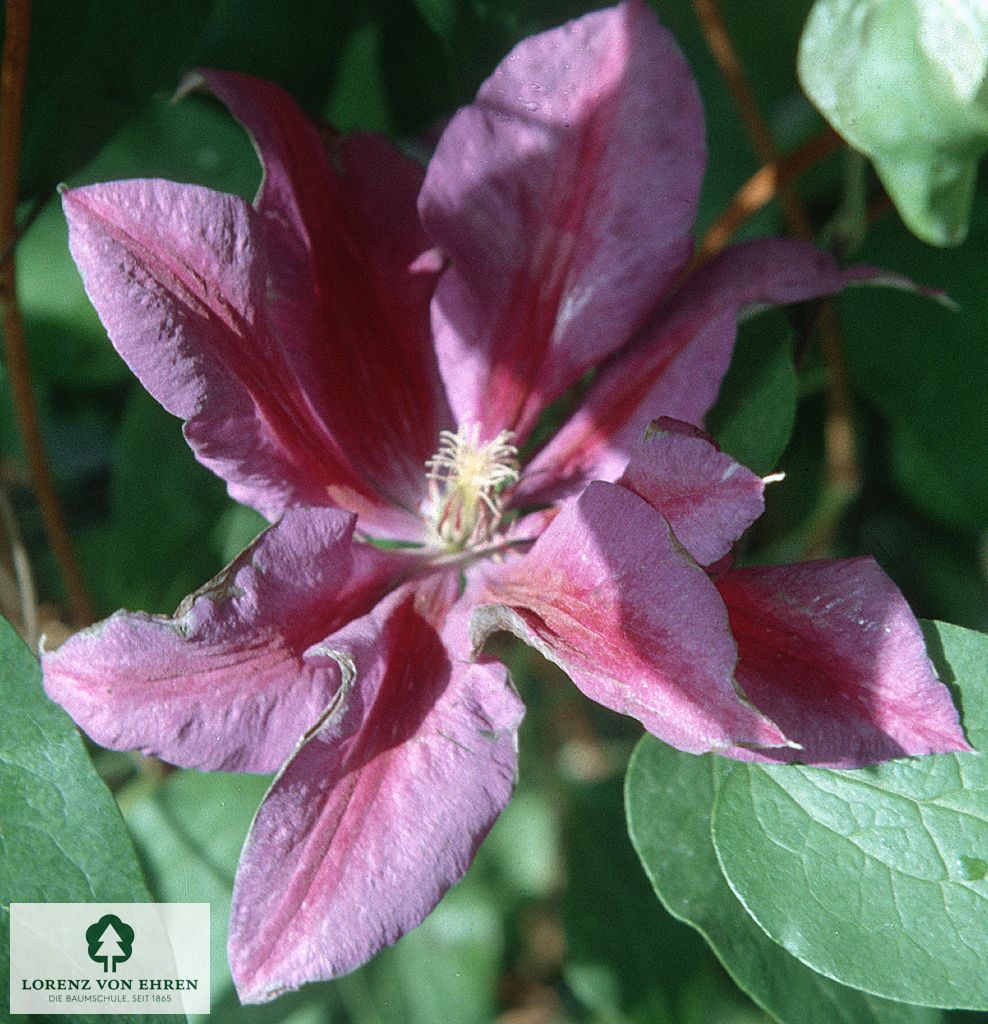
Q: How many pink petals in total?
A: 9